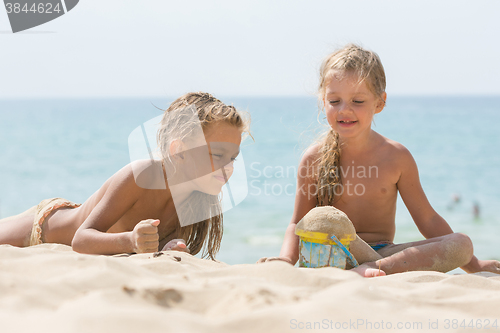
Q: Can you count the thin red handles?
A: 0